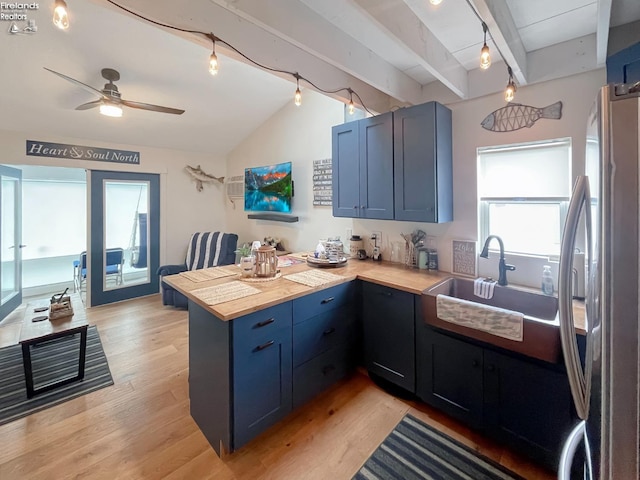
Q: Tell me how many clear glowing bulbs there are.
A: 7